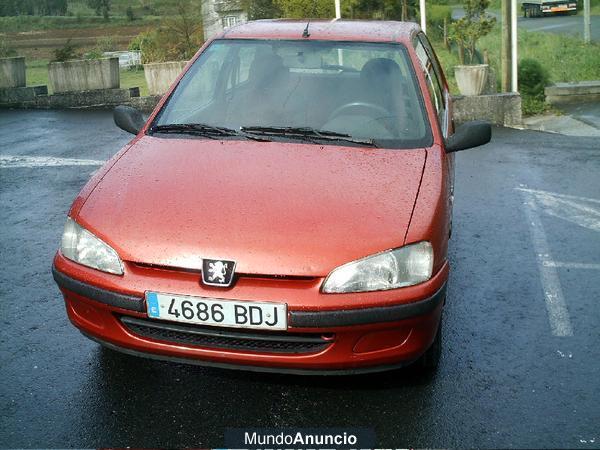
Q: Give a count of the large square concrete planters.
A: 3